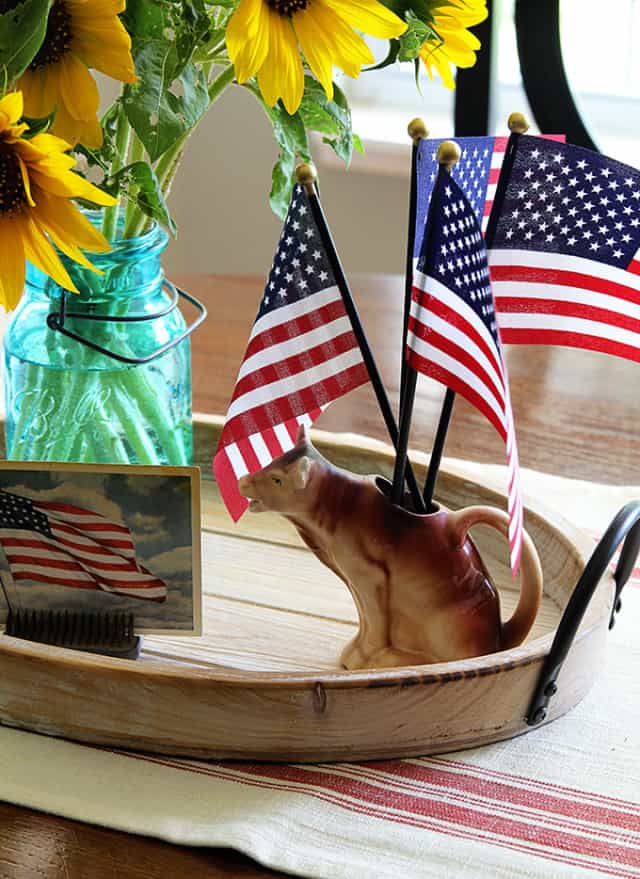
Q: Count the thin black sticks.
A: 4